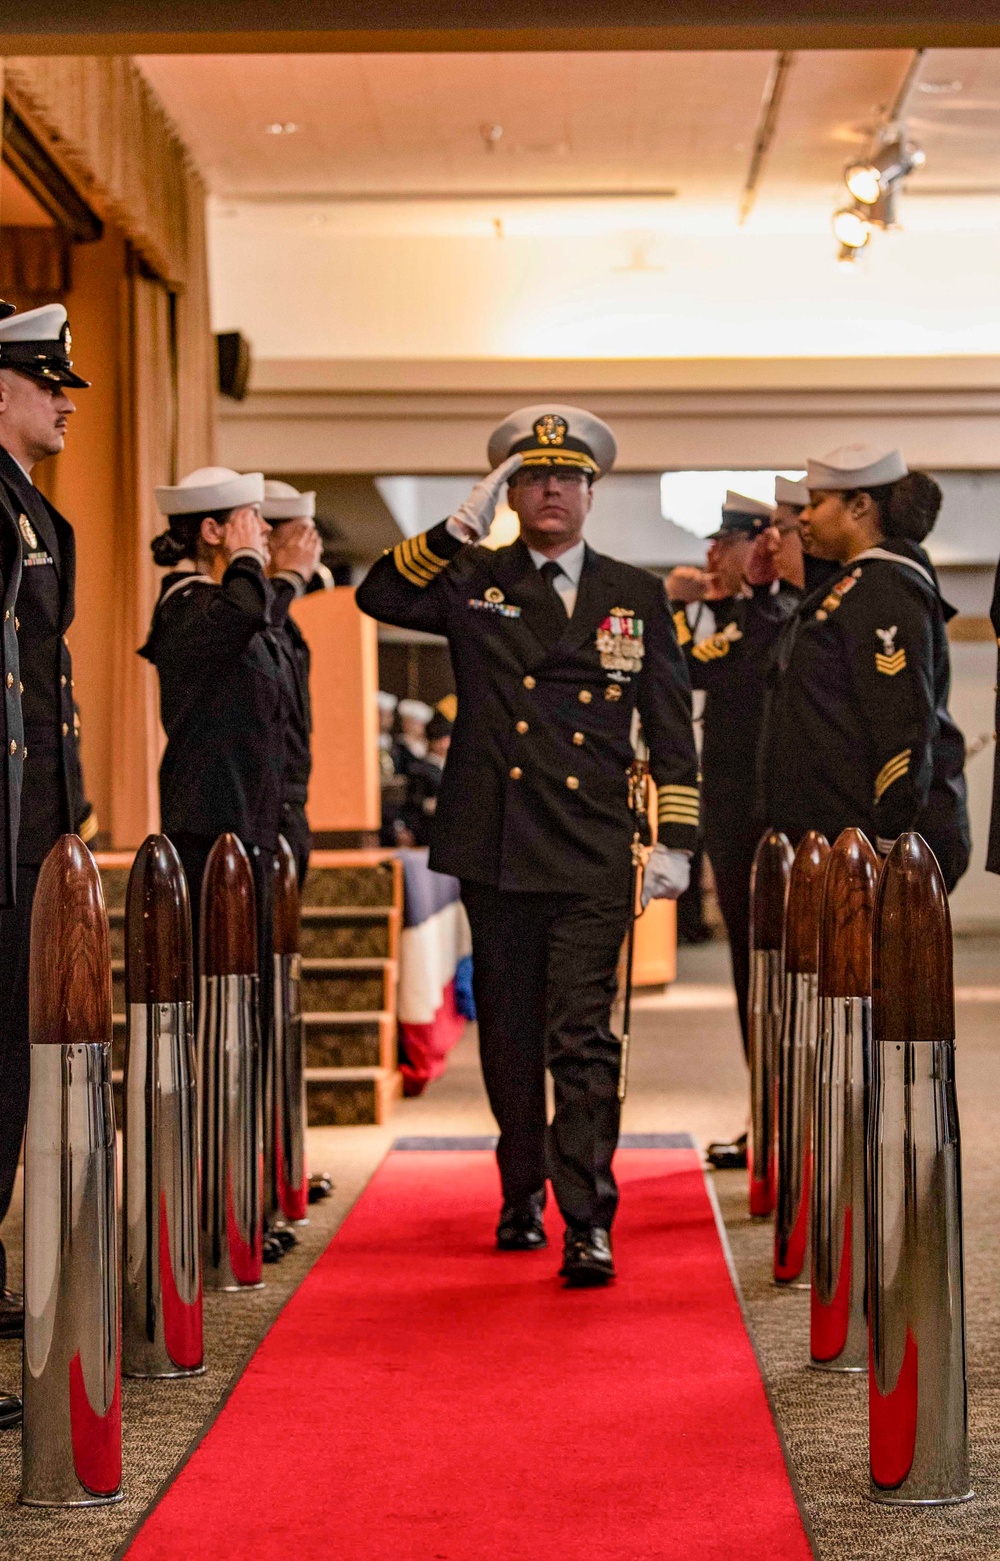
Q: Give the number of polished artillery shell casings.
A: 8